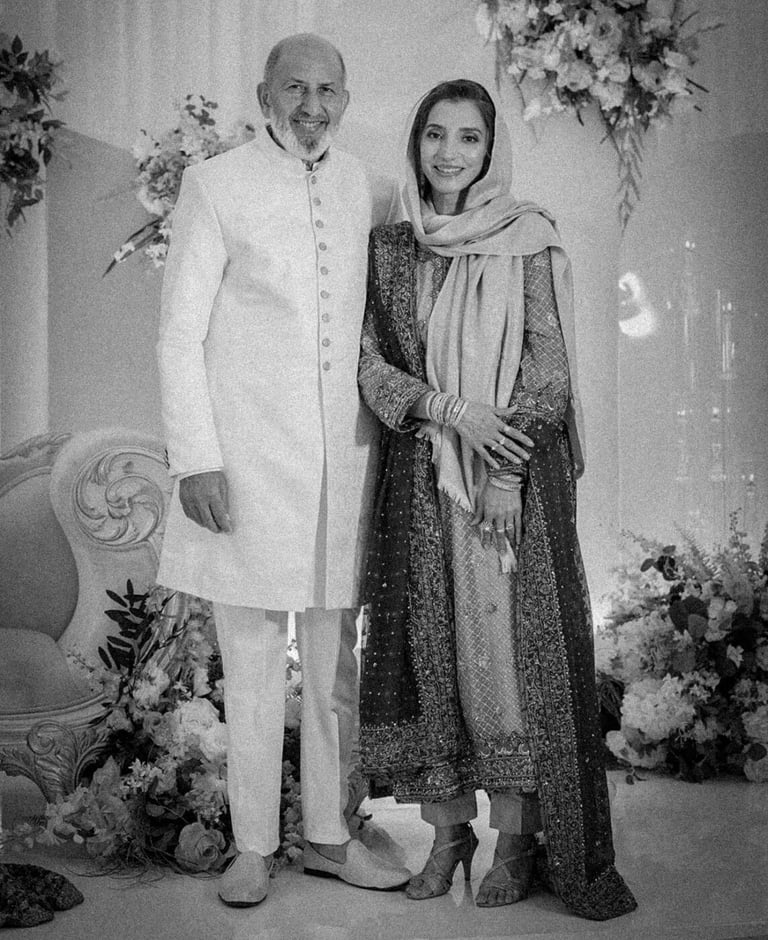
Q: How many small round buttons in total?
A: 9